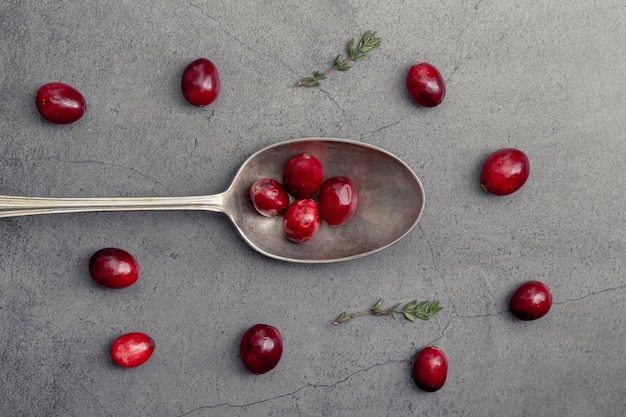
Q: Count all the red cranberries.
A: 13